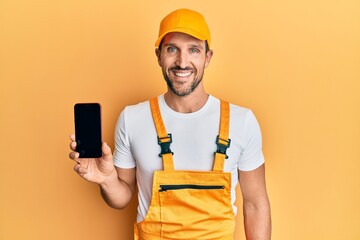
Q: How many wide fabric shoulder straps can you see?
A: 2